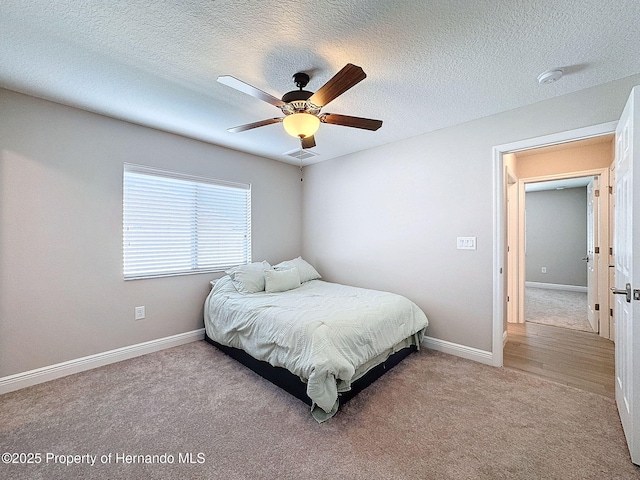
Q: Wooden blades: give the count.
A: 5